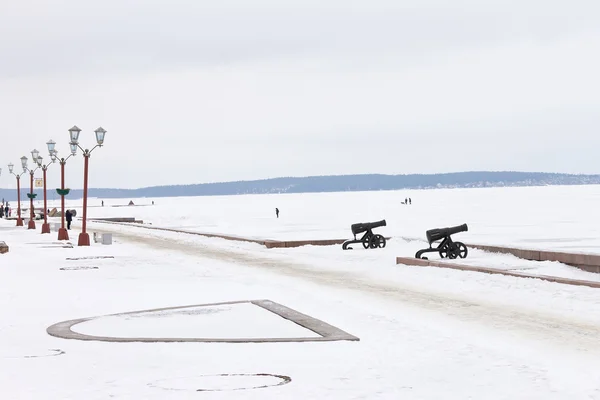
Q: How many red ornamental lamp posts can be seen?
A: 5